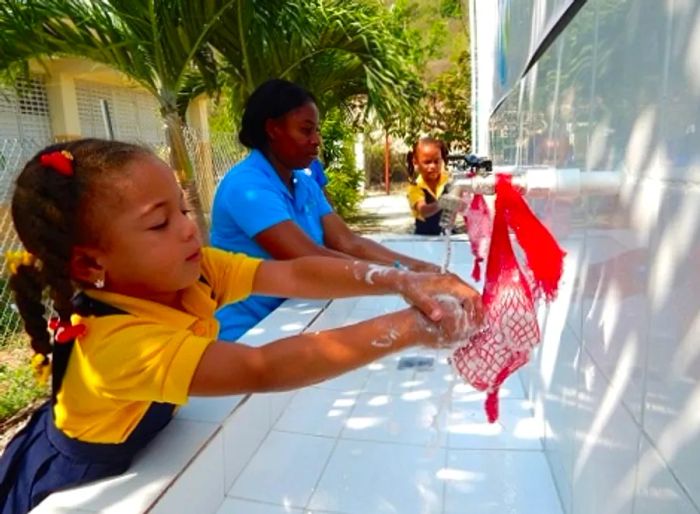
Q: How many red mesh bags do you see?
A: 2